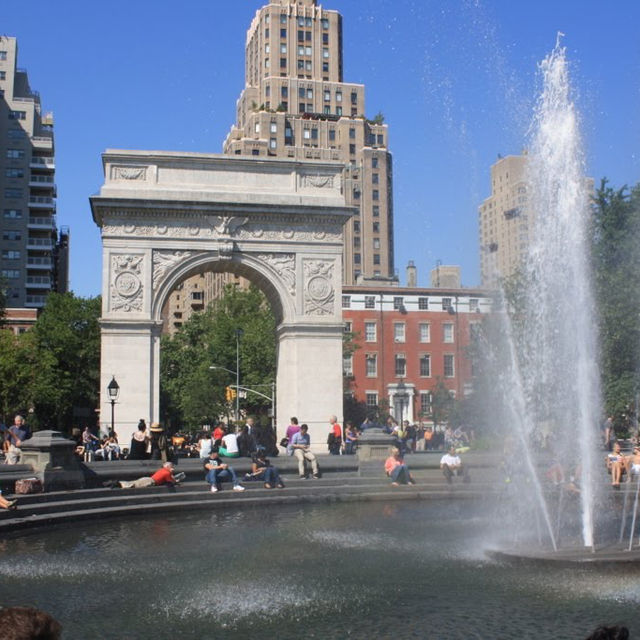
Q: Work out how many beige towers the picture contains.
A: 2